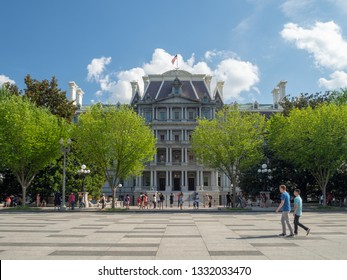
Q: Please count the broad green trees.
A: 4